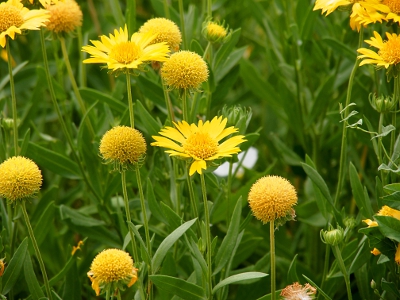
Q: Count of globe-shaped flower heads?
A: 7